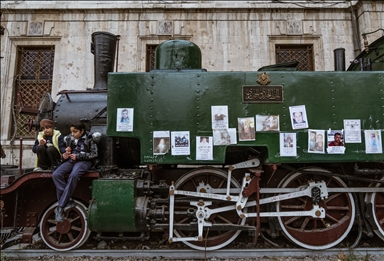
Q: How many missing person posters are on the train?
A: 14